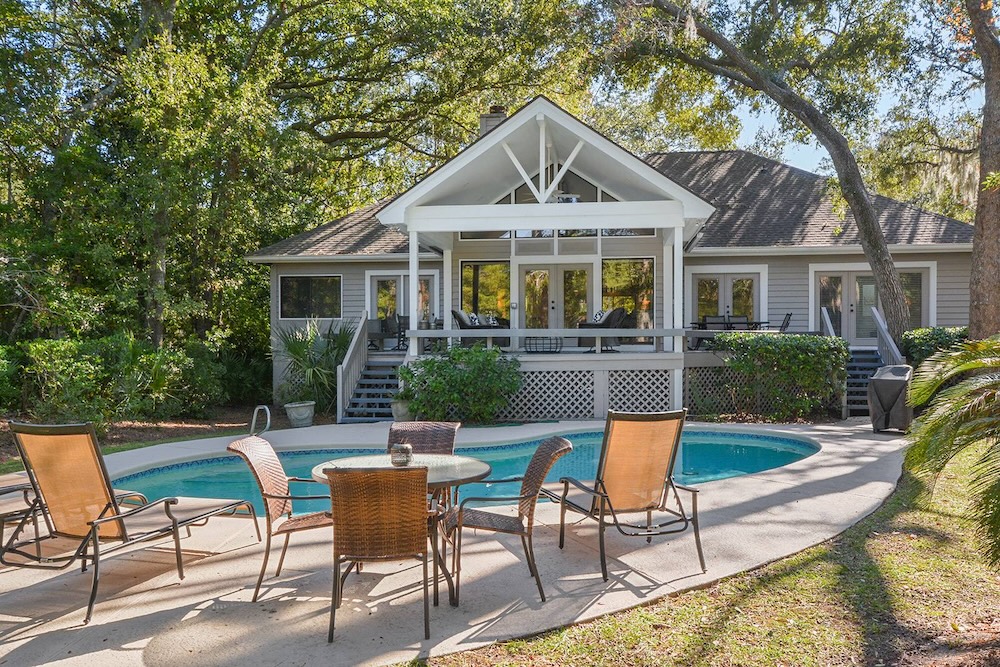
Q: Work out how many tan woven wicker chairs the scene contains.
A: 4